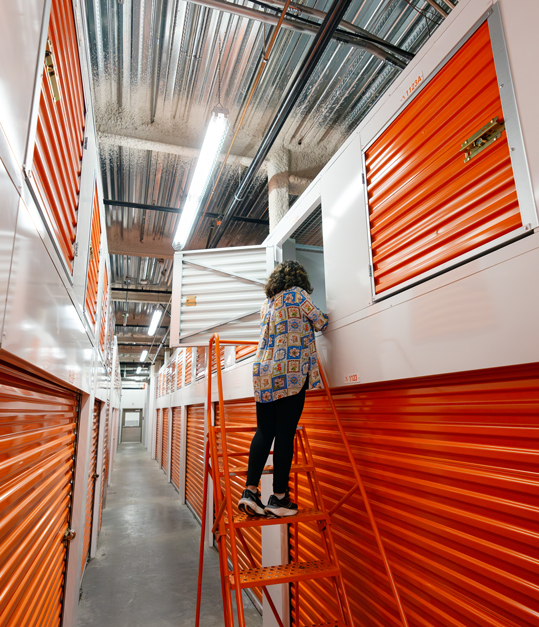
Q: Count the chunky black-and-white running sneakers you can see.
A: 2